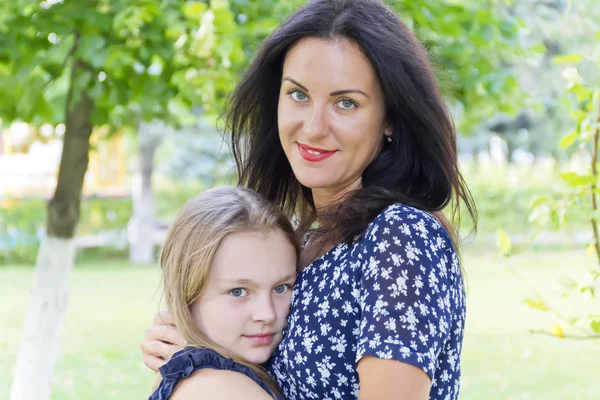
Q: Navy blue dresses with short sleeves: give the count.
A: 1